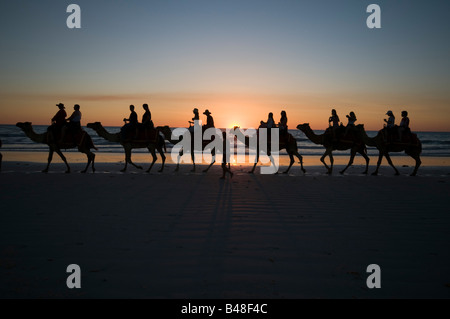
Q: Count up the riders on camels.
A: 12